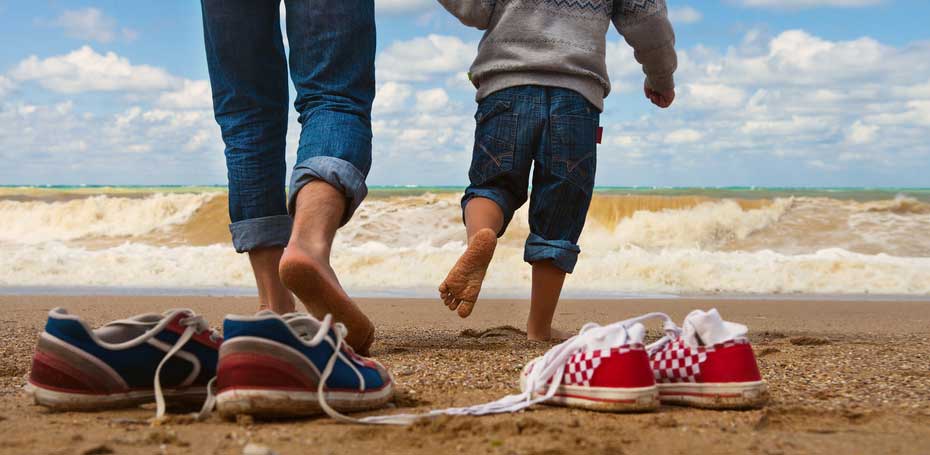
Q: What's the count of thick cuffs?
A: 4